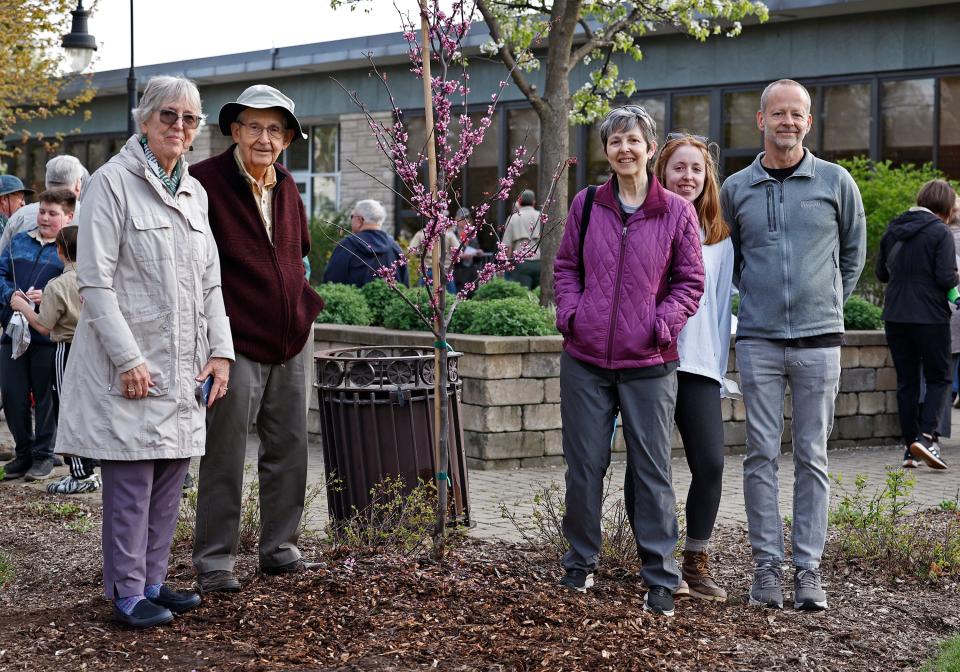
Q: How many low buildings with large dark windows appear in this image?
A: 1